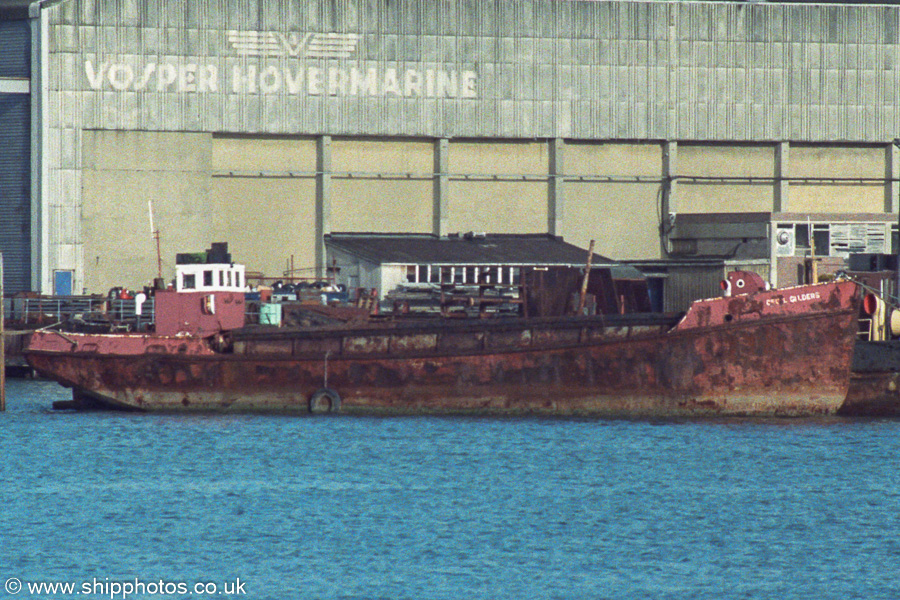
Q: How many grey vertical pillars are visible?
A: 6